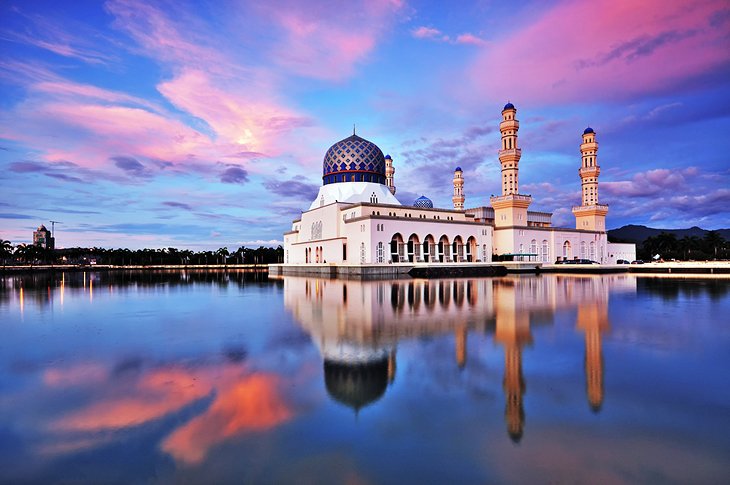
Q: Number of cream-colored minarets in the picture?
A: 4